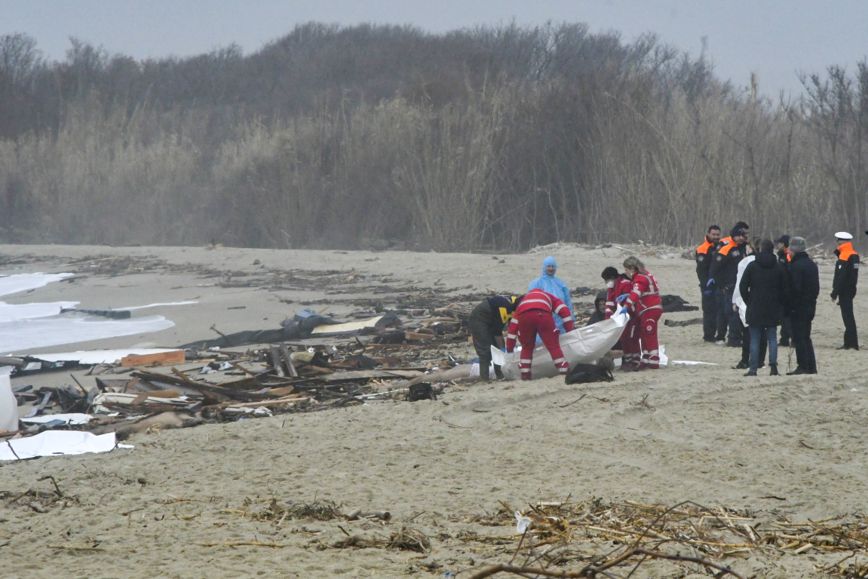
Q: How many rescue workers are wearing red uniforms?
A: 3